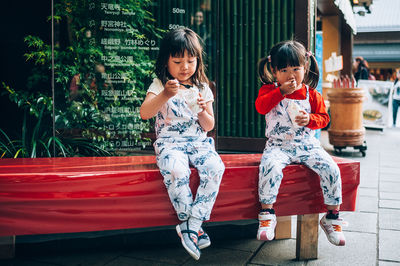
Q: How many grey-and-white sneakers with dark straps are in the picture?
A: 2